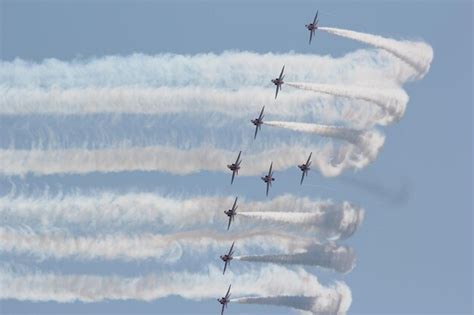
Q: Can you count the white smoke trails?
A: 6